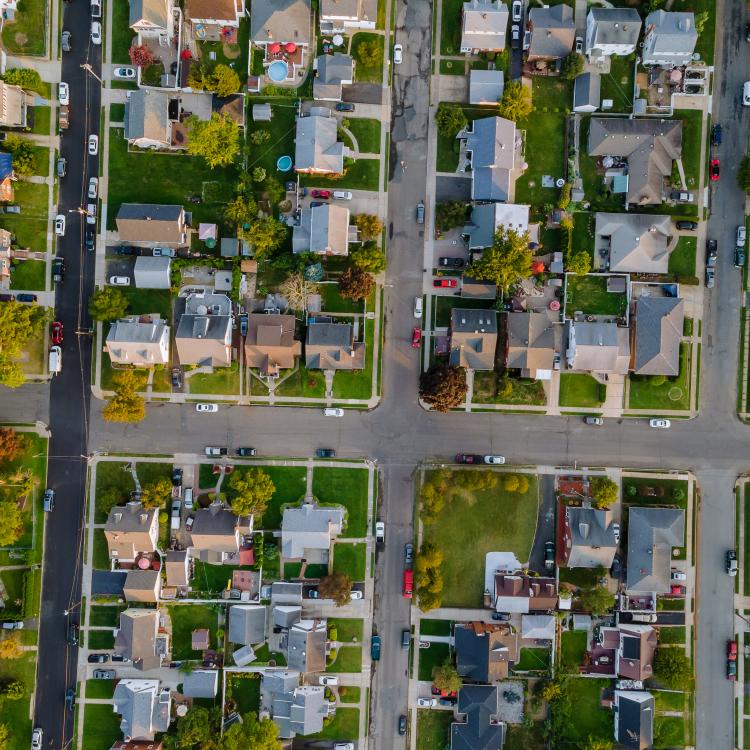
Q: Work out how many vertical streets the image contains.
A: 3